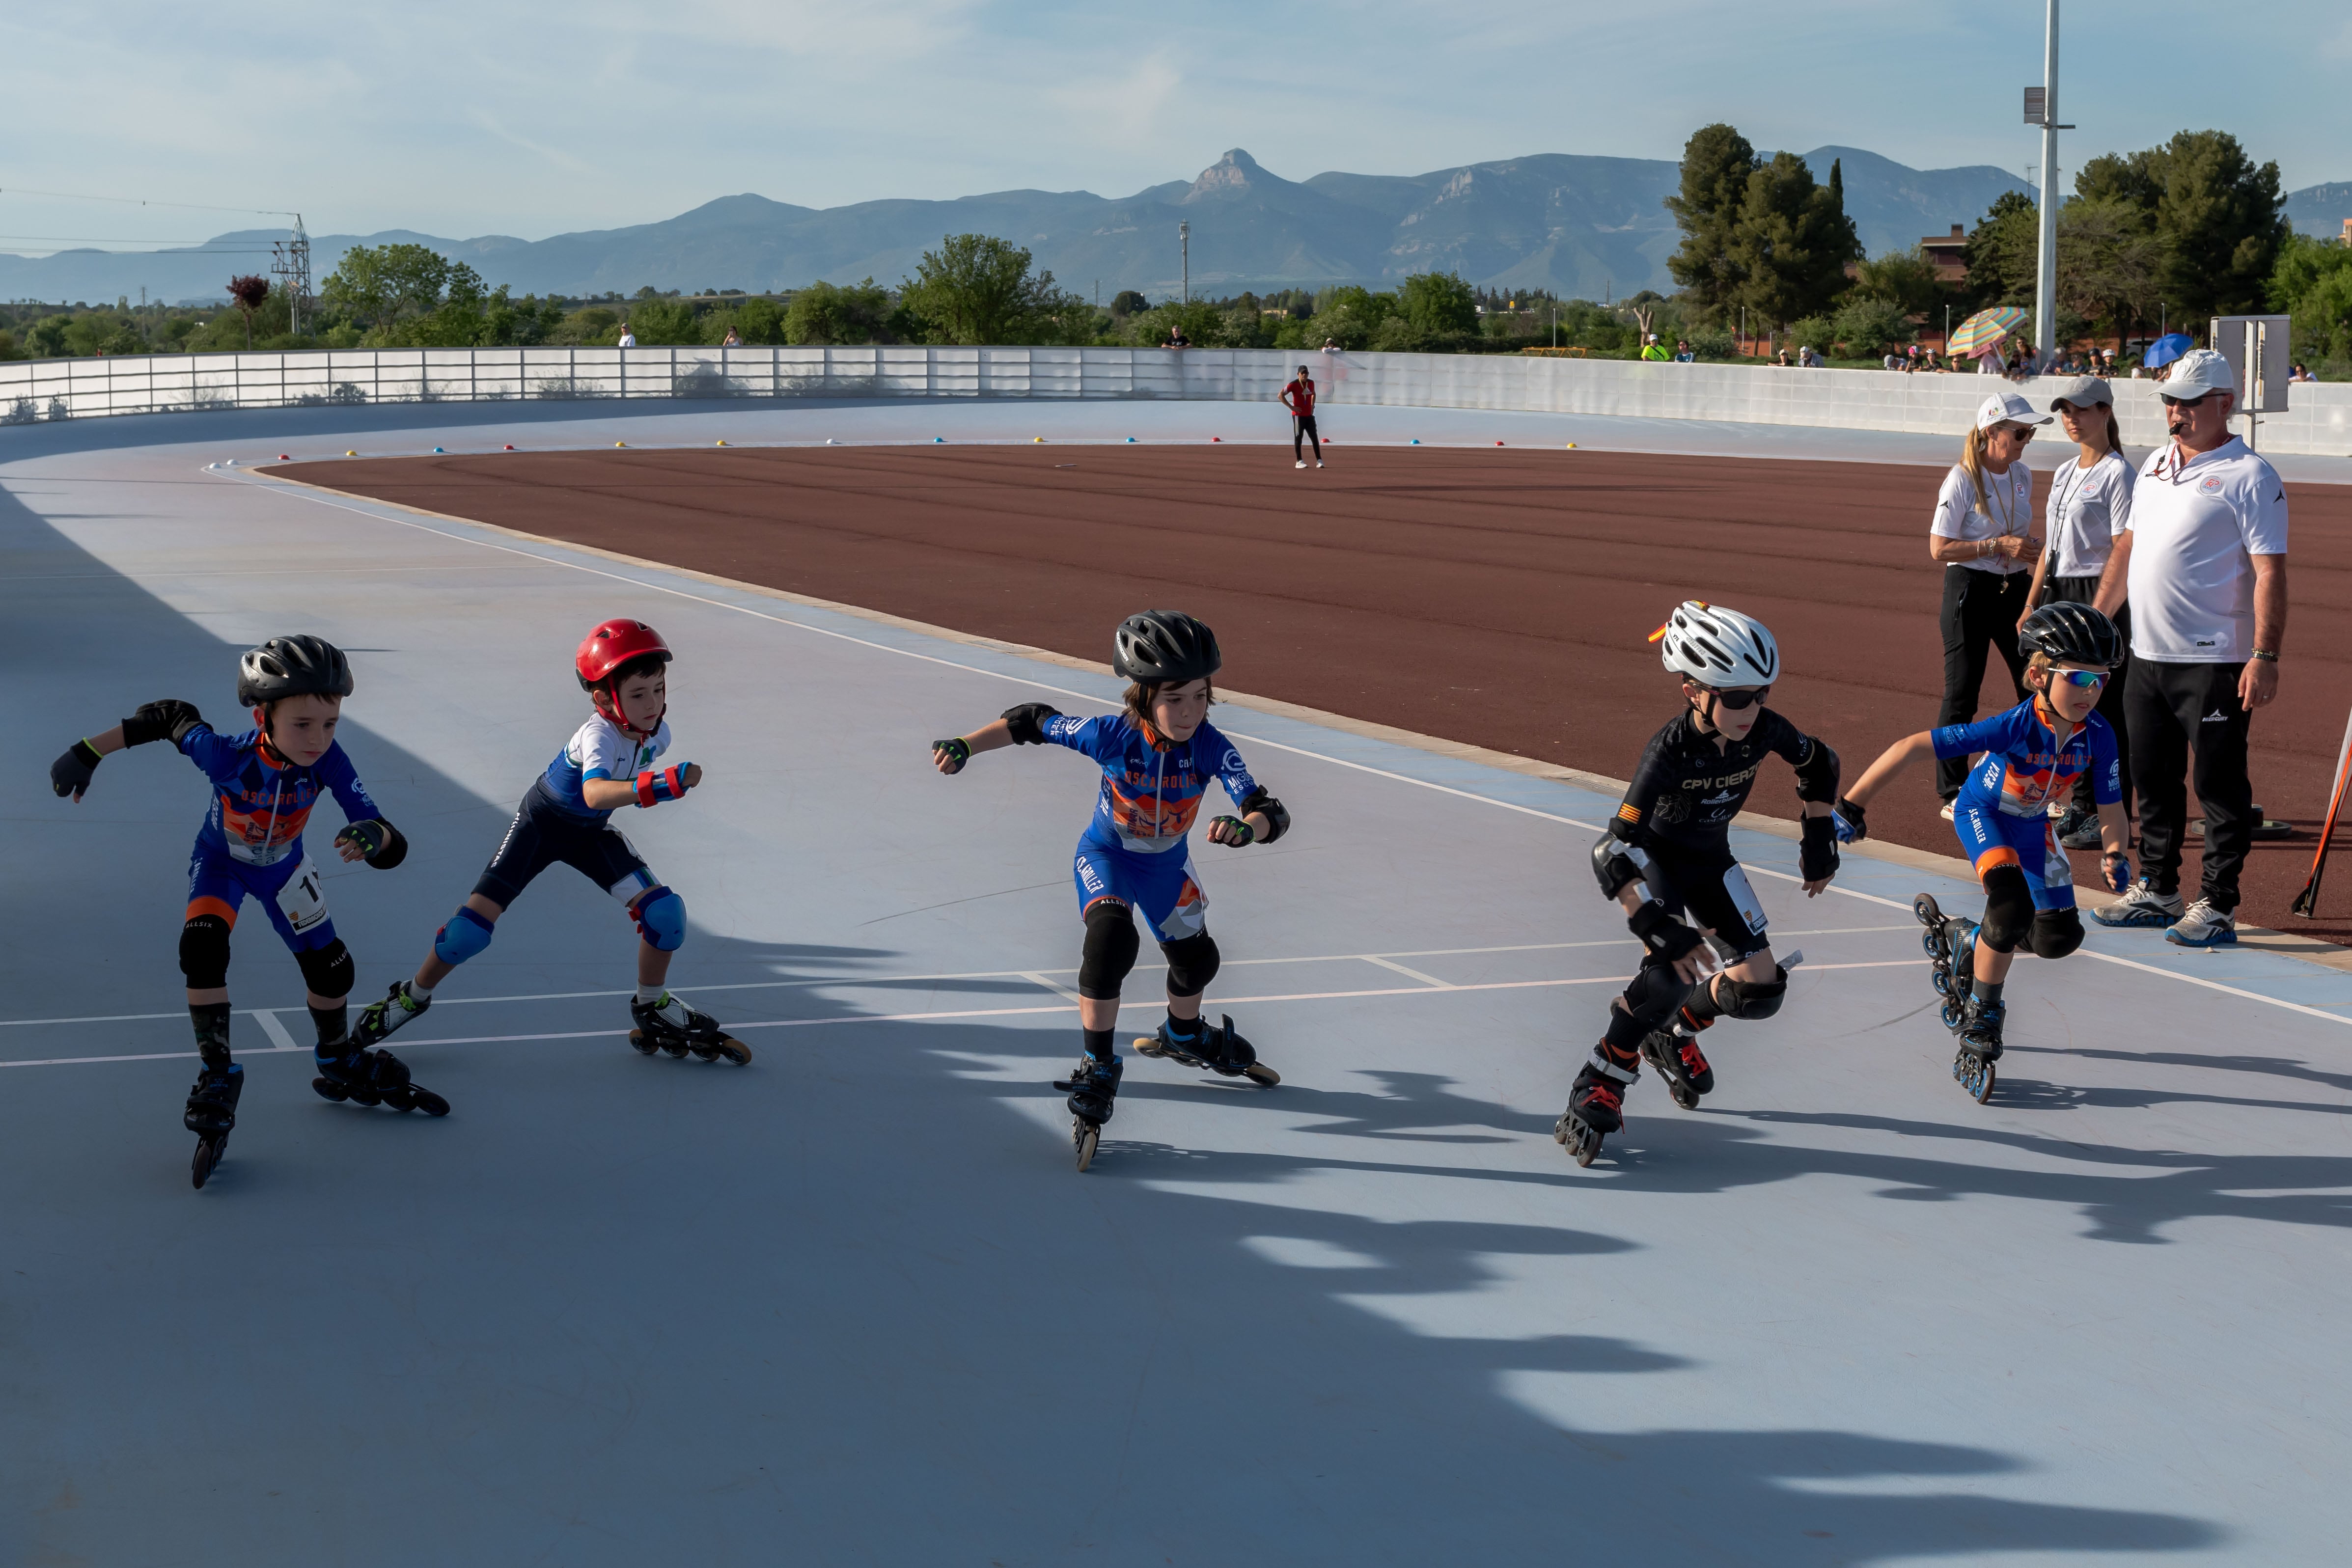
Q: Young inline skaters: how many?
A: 5